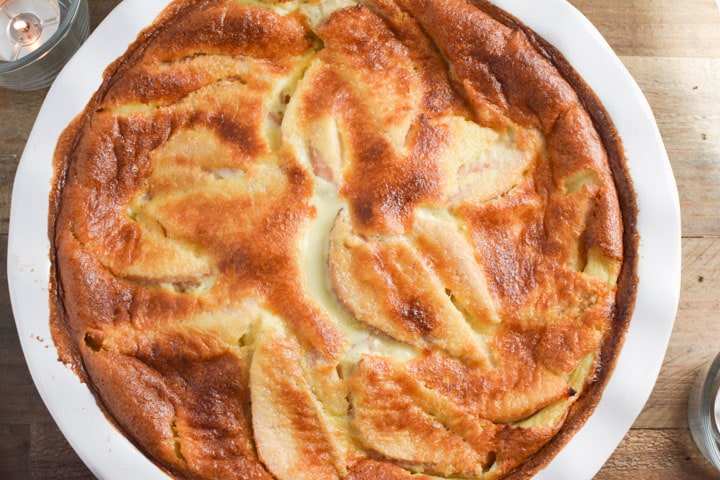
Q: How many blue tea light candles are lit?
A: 0